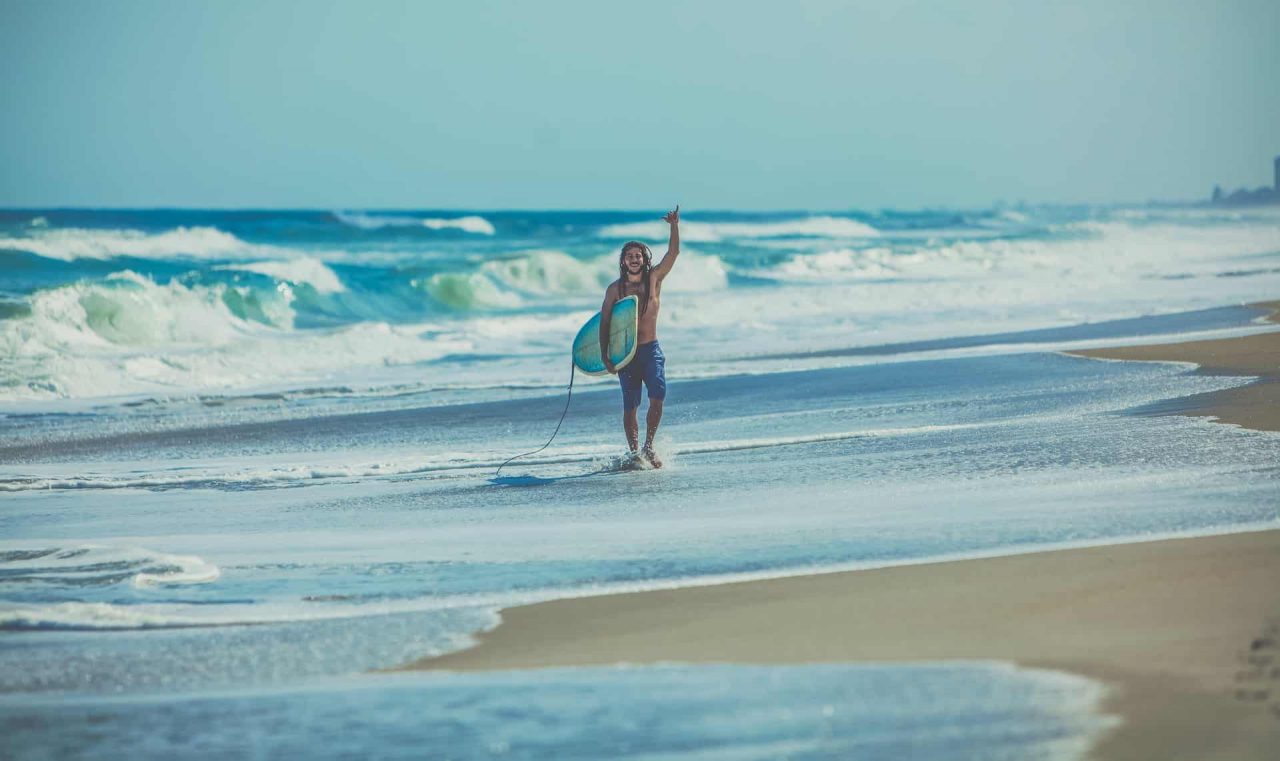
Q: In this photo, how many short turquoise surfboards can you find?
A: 1